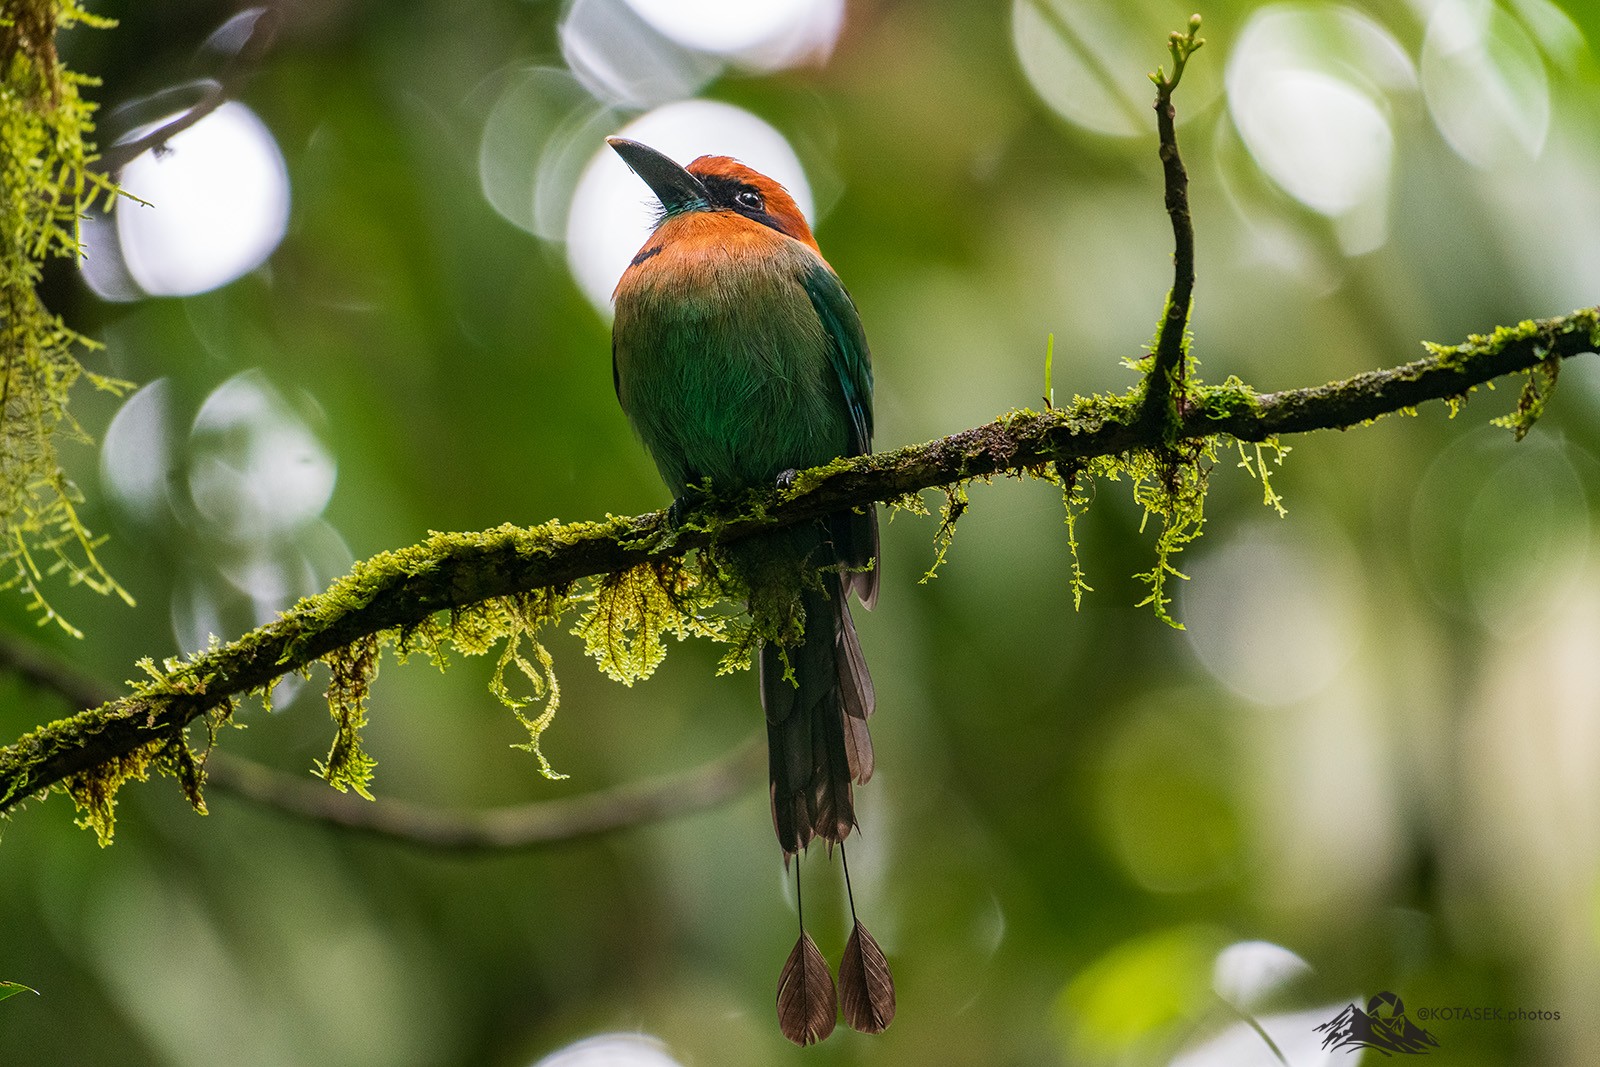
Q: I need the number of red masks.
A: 0